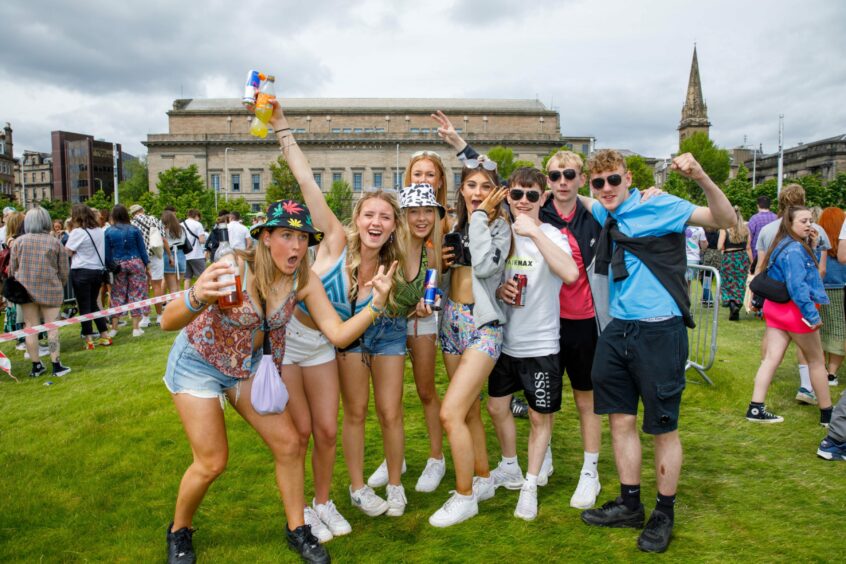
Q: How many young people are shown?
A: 8